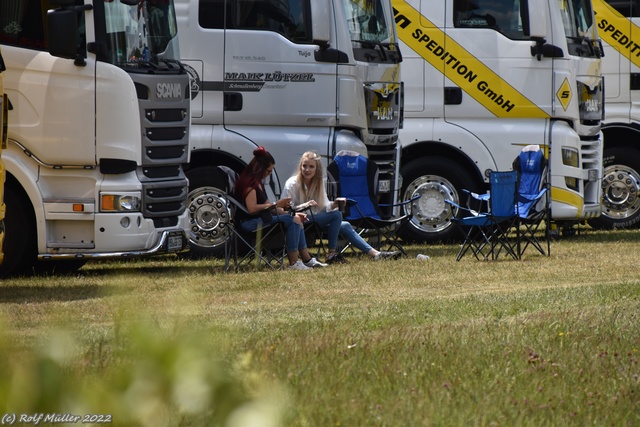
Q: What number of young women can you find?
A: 2